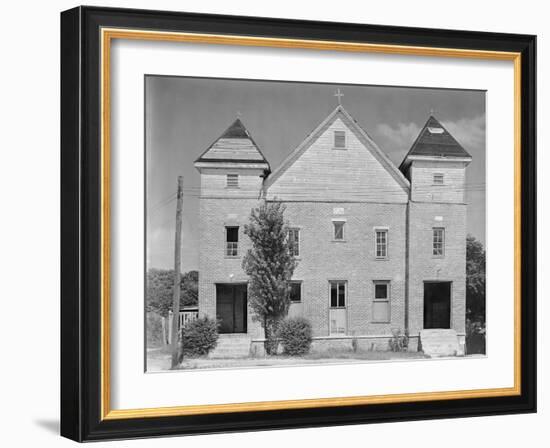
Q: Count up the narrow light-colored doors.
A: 1